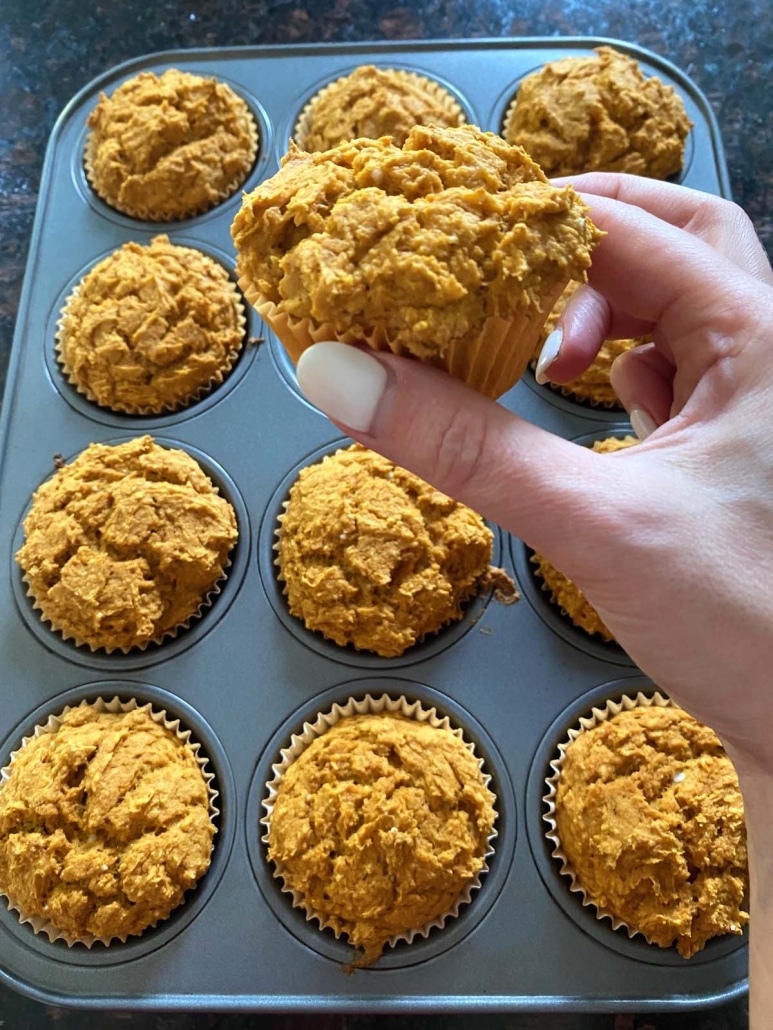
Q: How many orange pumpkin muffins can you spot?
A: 12